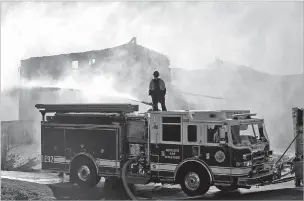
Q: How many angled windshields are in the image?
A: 1